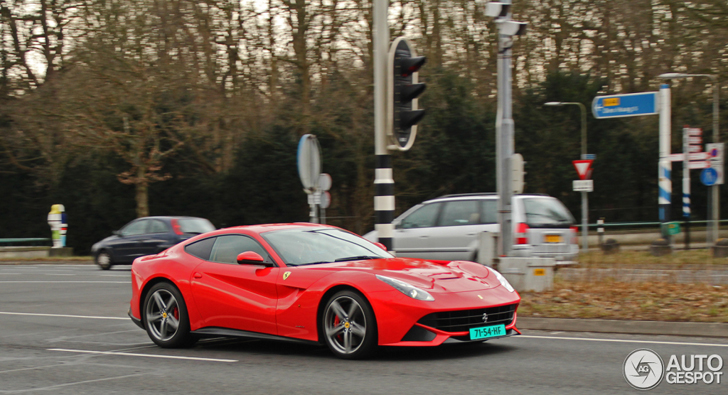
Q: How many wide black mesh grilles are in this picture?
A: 1